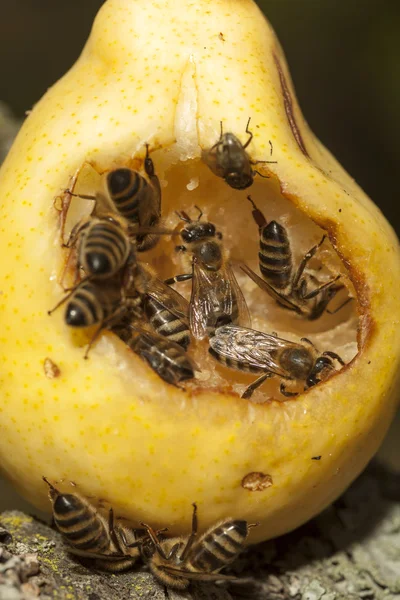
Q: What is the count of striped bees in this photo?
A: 10